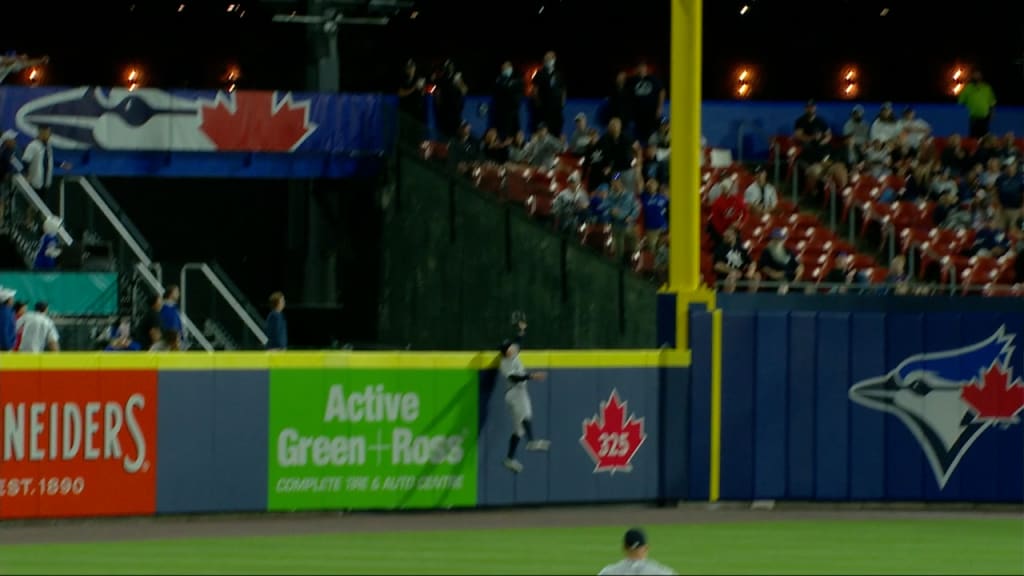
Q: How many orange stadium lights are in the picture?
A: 6